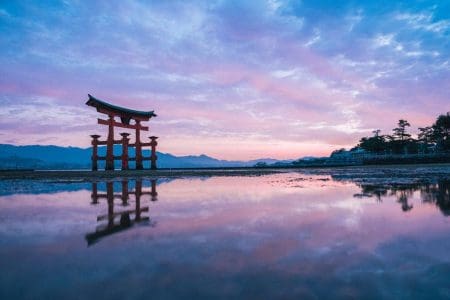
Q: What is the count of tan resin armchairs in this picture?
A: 0